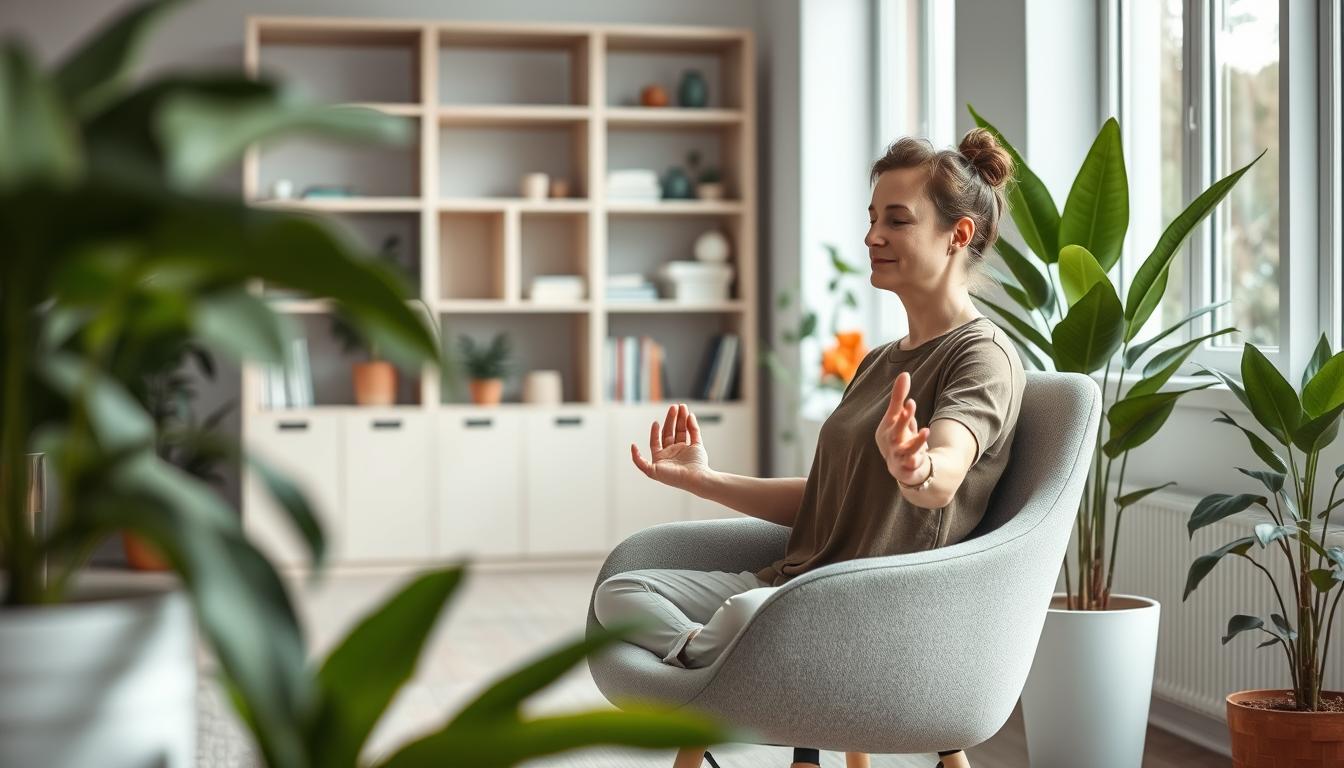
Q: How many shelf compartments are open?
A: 13